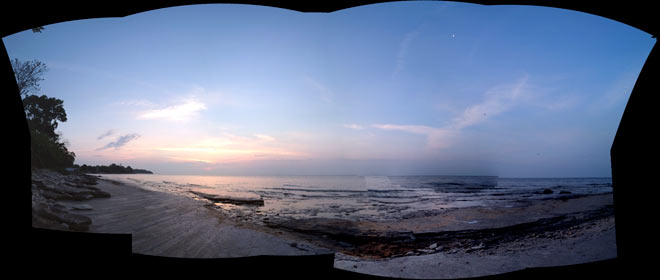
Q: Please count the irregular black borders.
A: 4